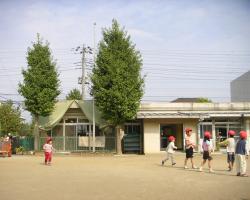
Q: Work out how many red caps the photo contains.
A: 6